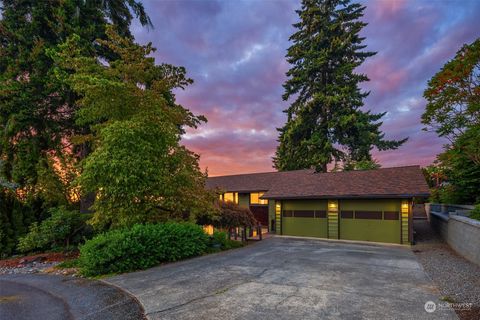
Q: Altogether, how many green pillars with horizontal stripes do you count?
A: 3